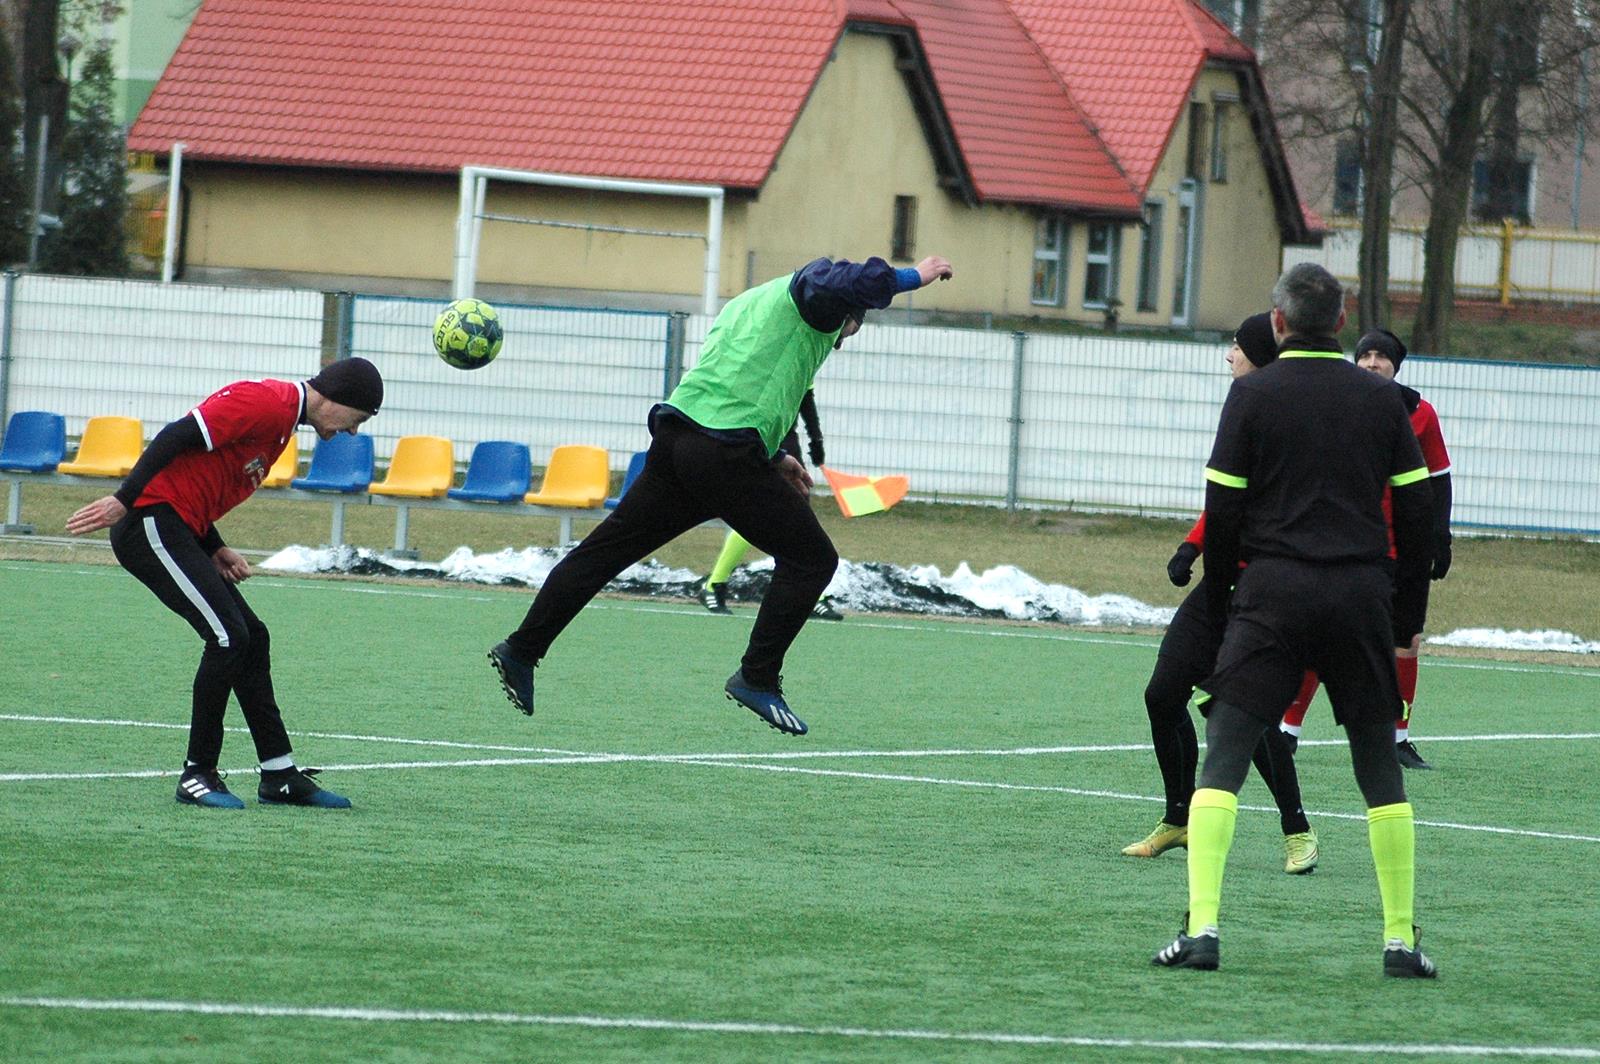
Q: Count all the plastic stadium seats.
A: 8